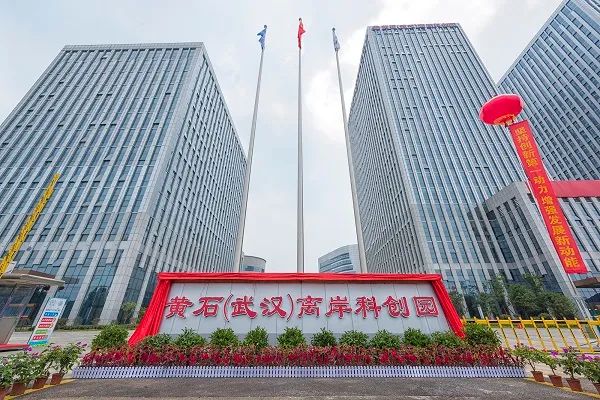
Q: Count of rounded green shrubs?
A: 12